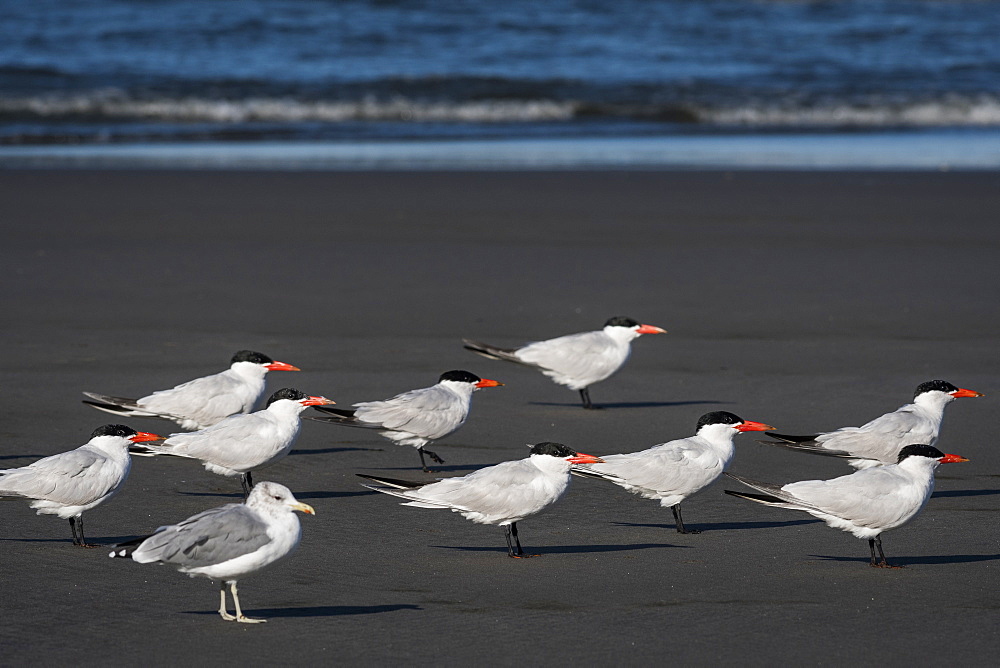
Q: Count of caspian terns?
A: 9